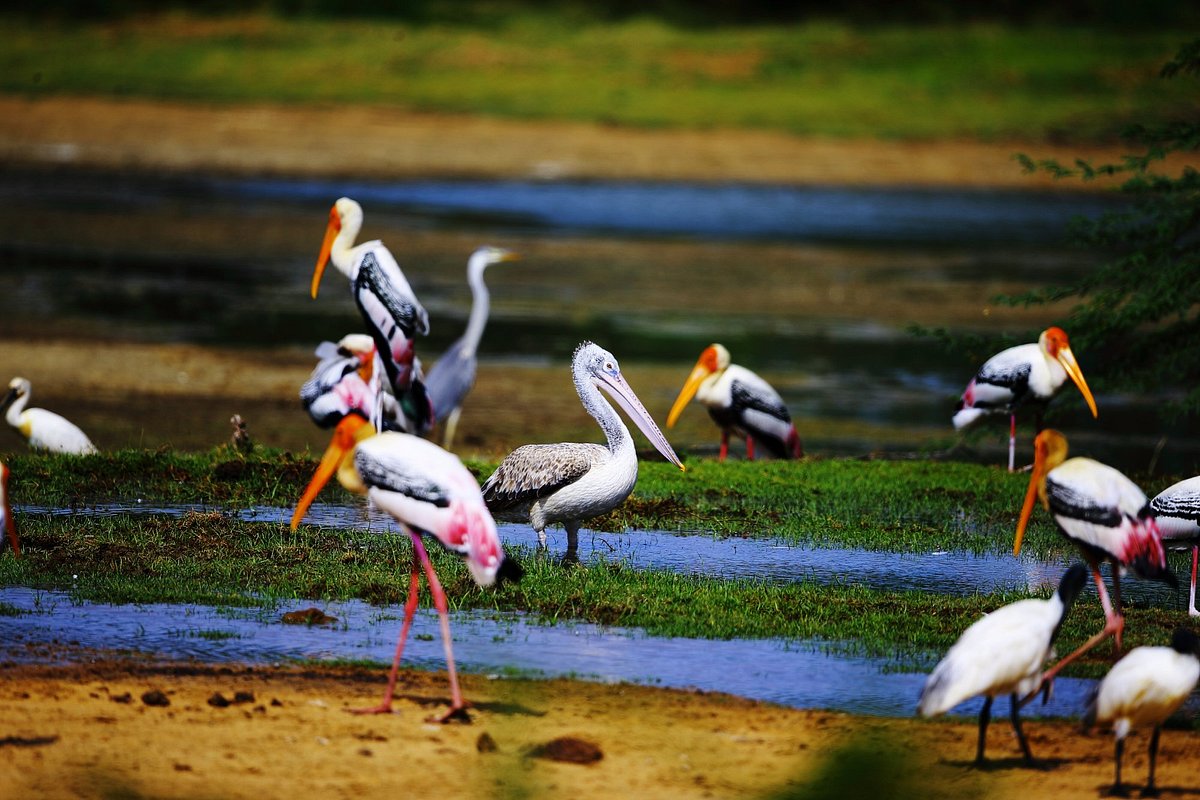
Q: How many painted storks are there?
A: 8